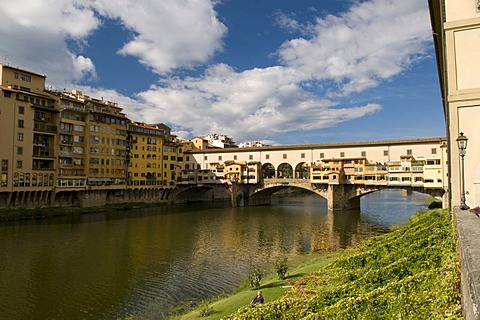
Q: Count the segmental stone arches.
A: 3